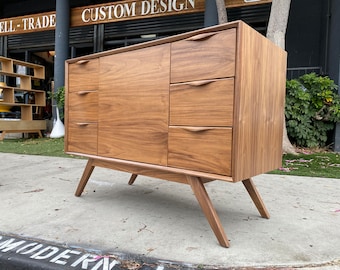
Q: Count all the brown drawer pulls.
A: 6